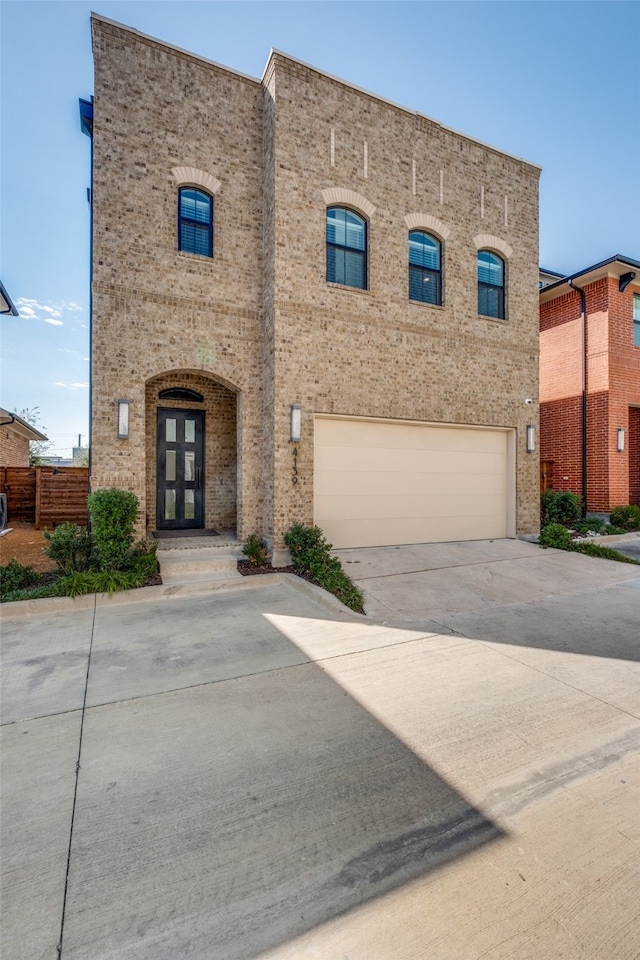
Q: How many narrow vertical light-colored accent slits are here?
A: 6